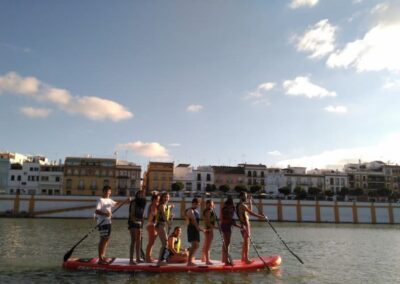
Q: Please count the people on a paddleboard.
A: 9